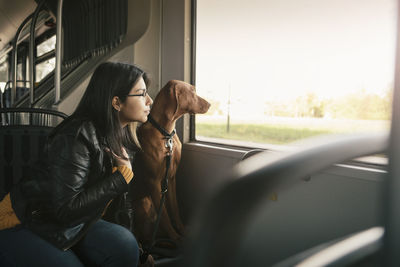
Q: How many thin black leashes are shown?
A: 1